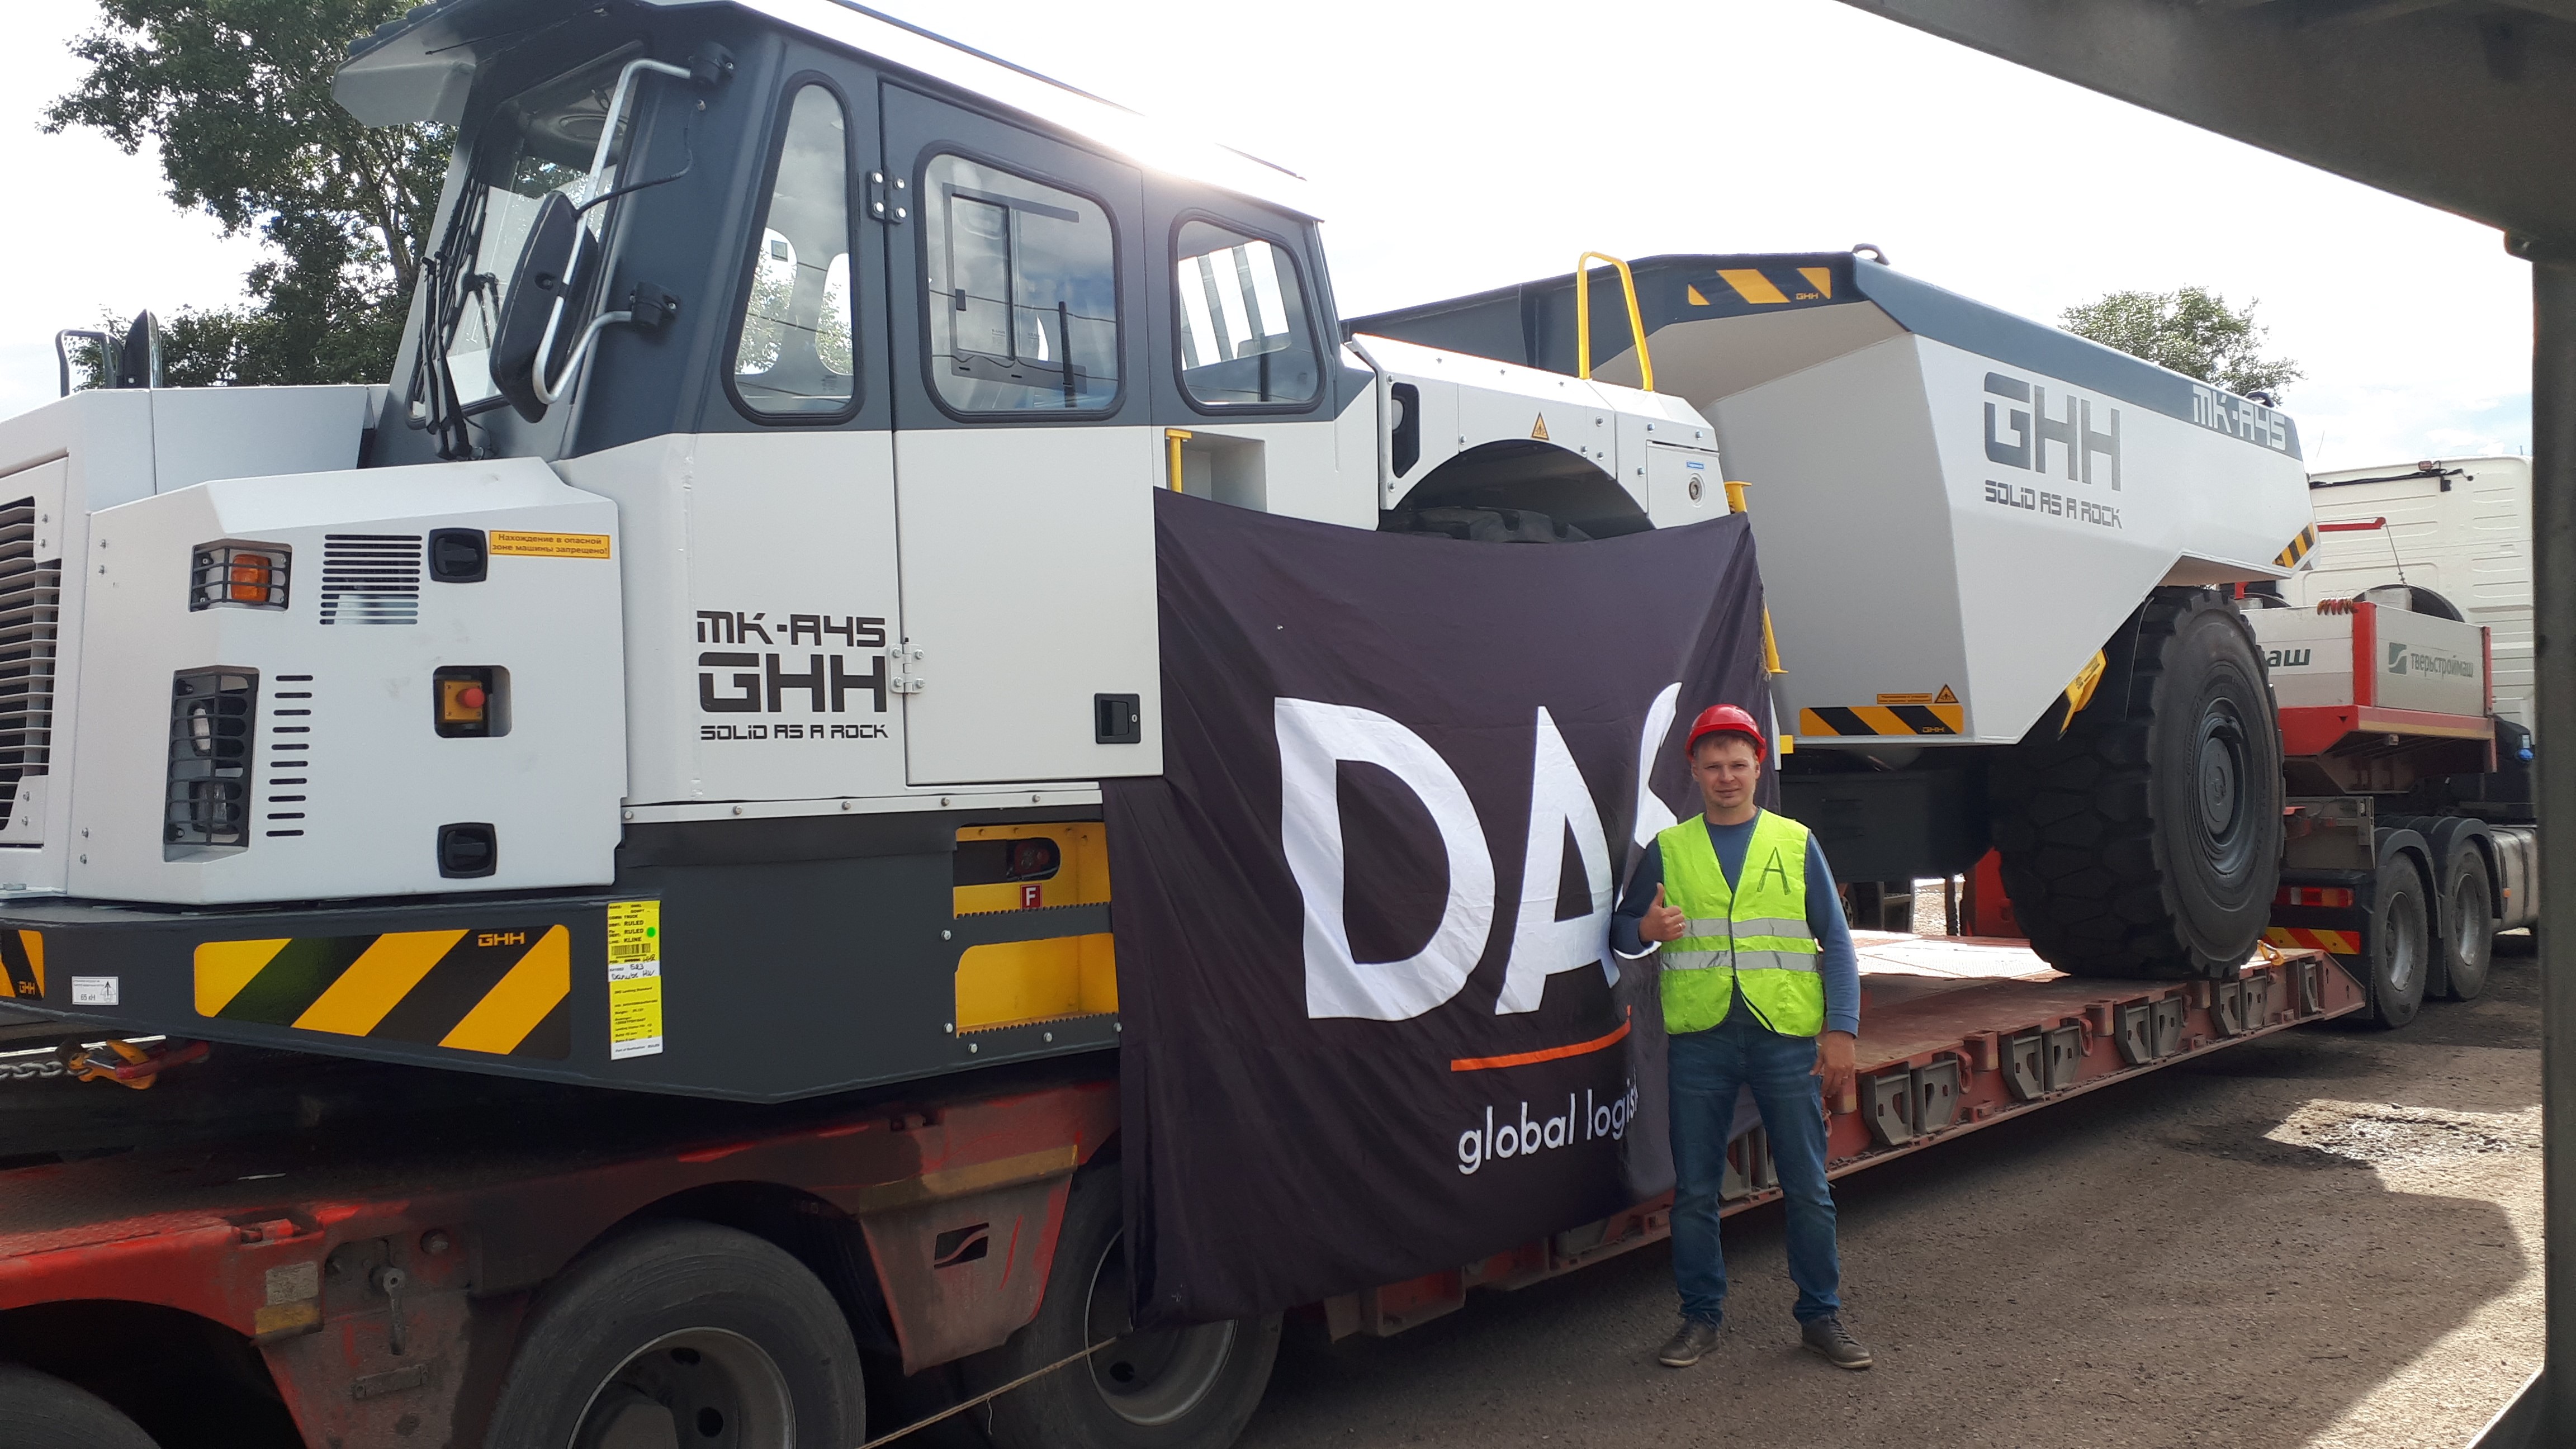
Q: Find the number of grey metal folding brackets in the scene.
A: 11